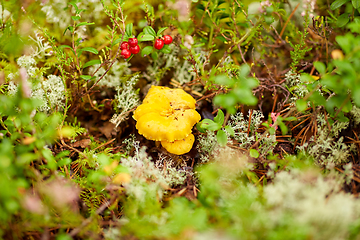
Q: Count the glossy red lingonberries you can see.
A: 6